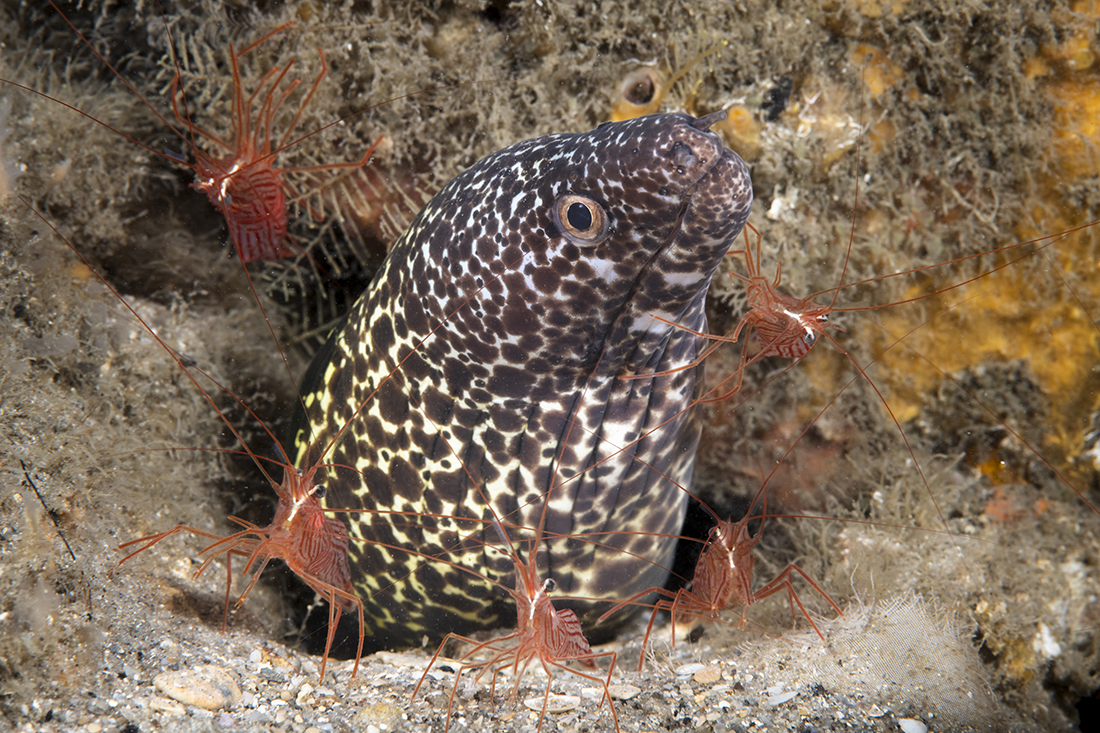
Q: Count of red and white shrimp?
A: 5